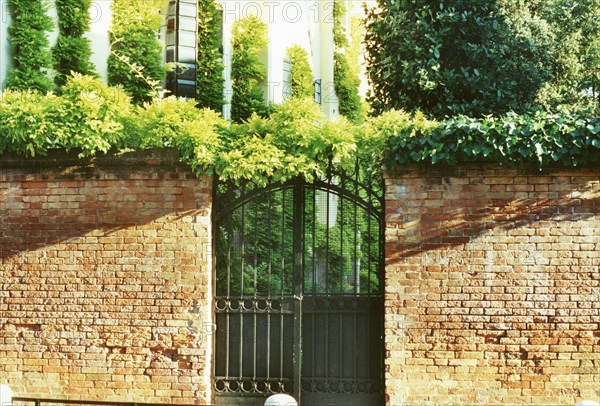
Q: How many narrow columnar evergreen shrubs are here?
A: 7